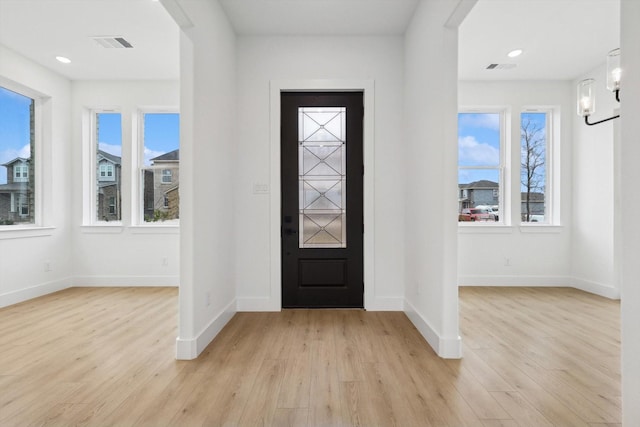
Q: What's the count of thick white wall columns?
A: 2